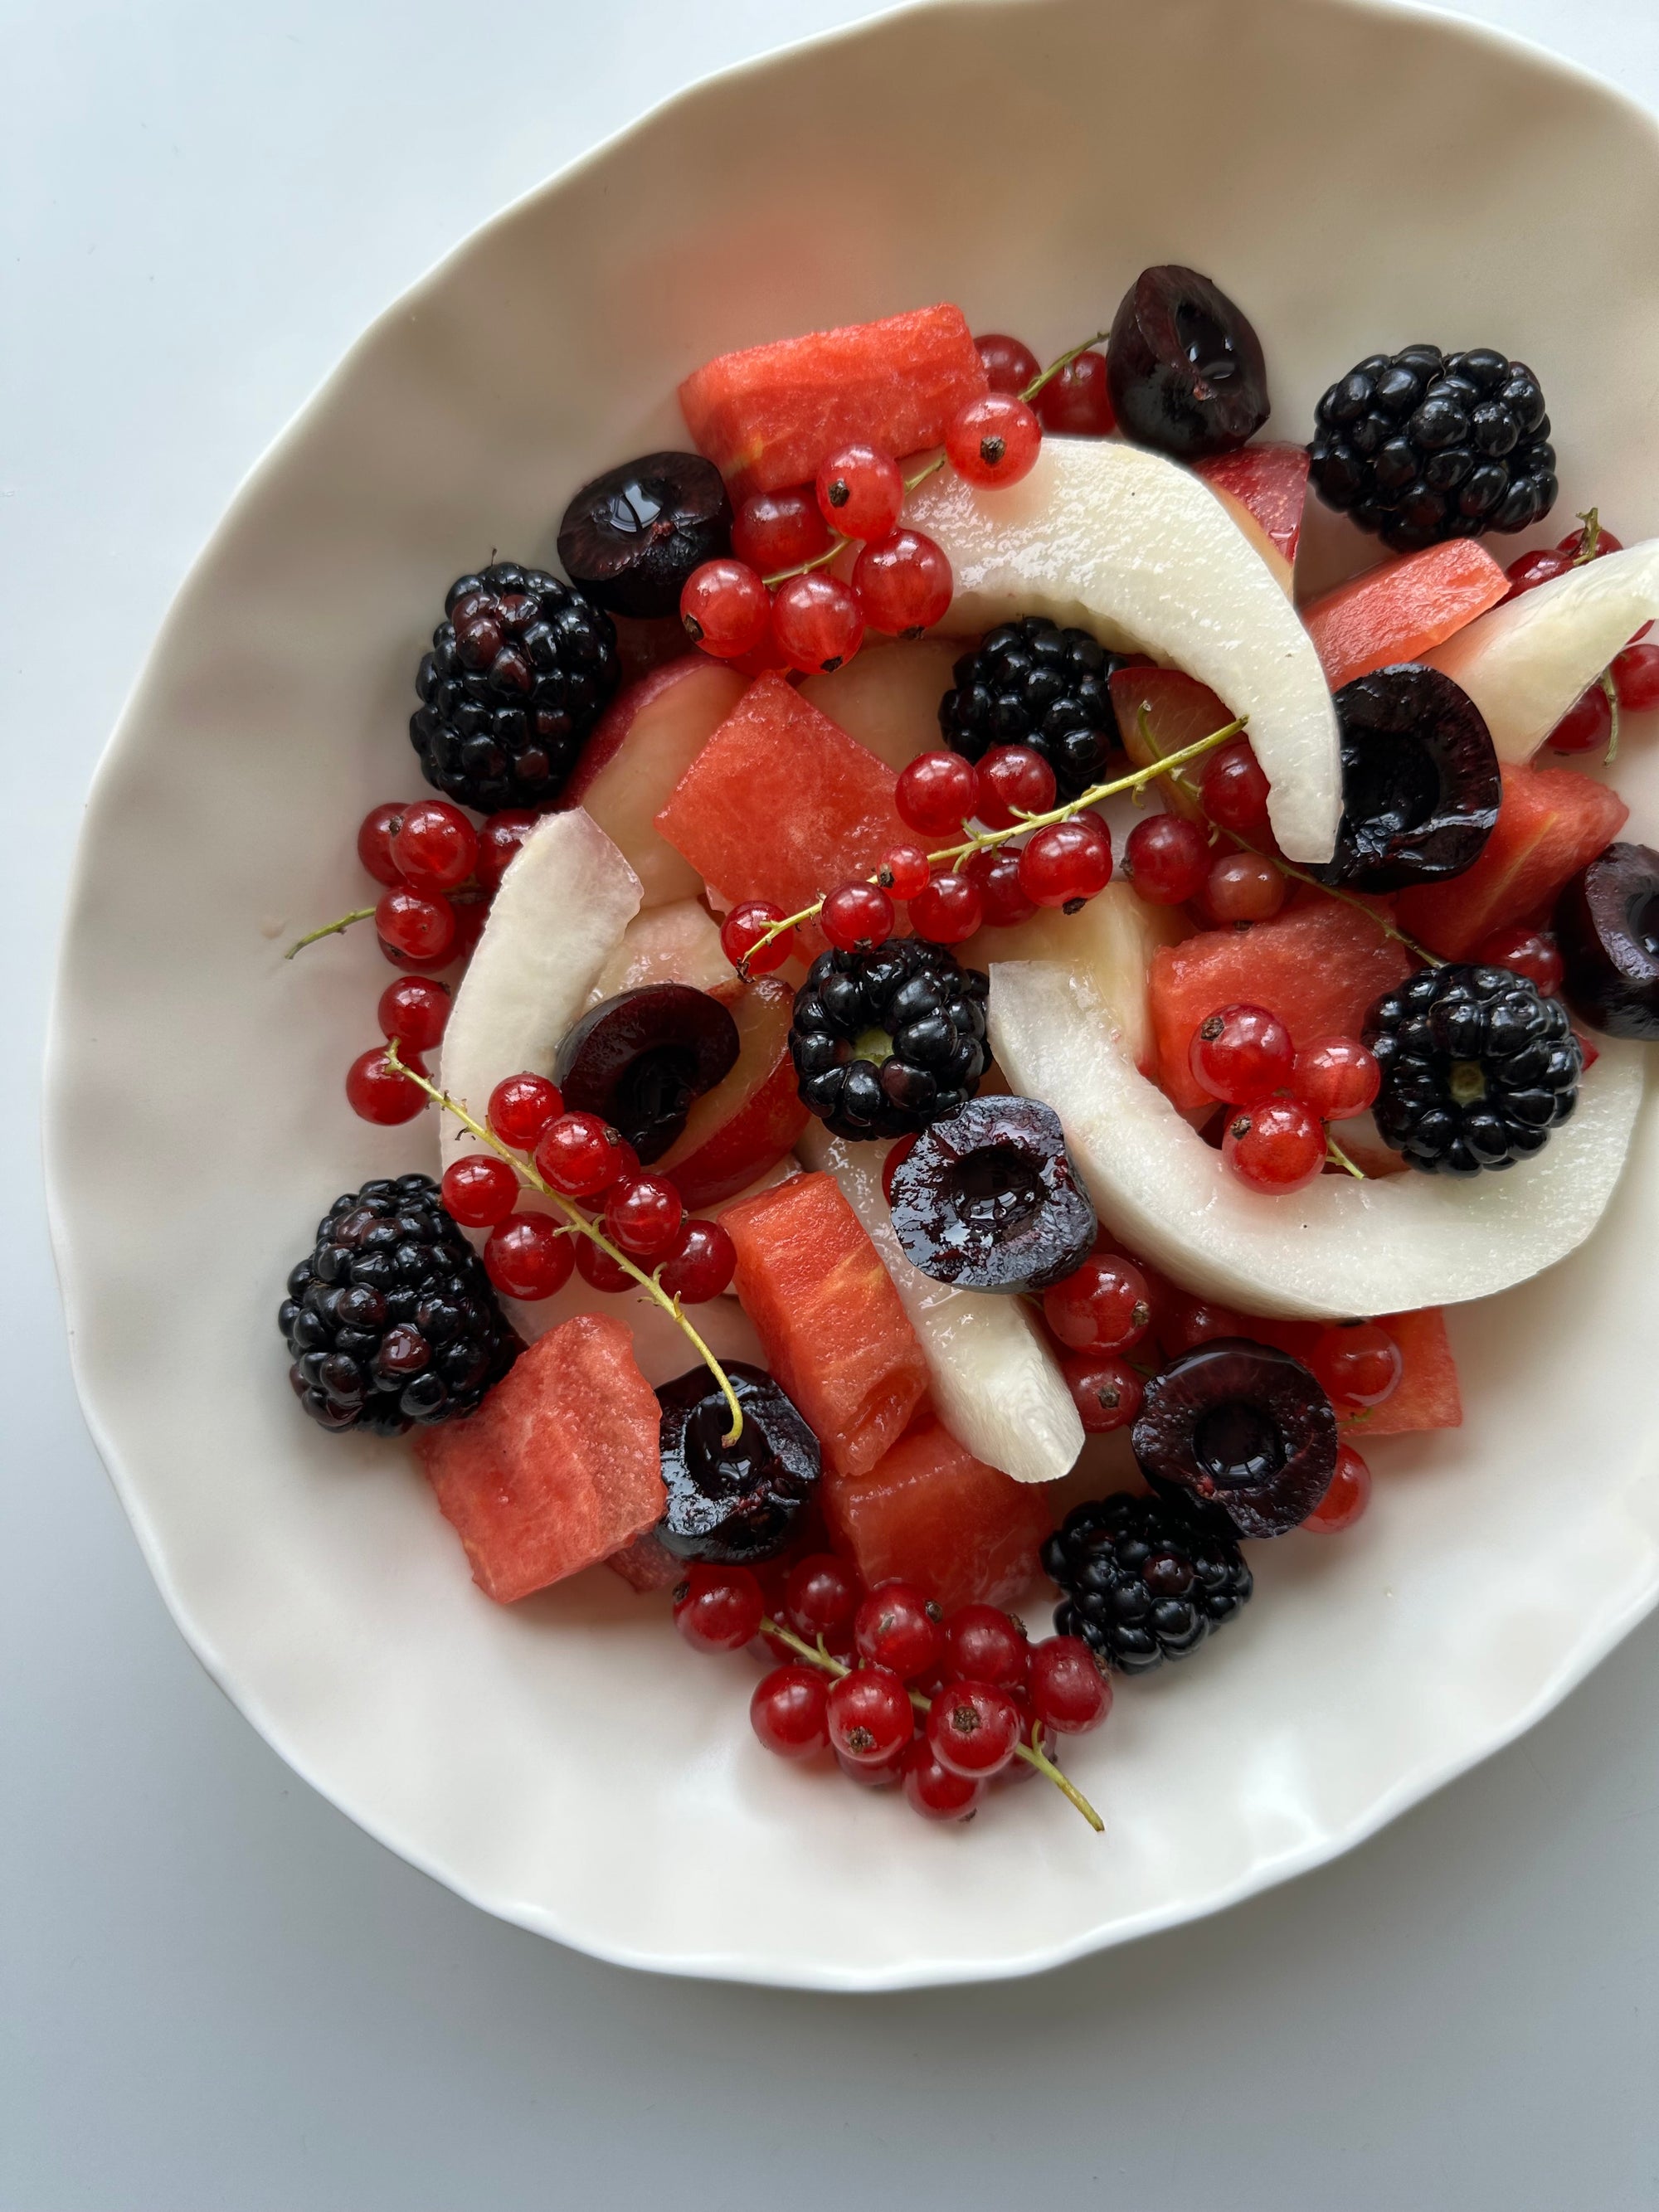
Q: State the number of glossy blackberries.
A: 7